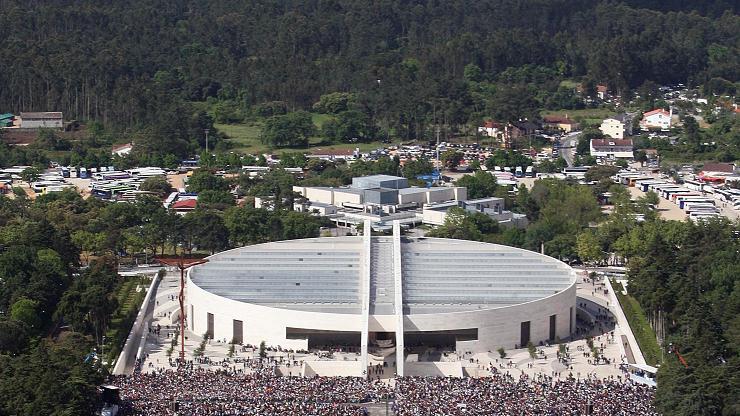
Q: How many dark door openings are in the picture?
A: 6